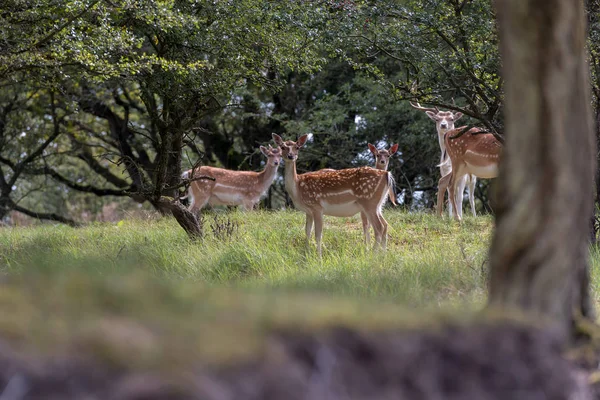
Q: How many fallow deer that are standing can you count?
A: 5